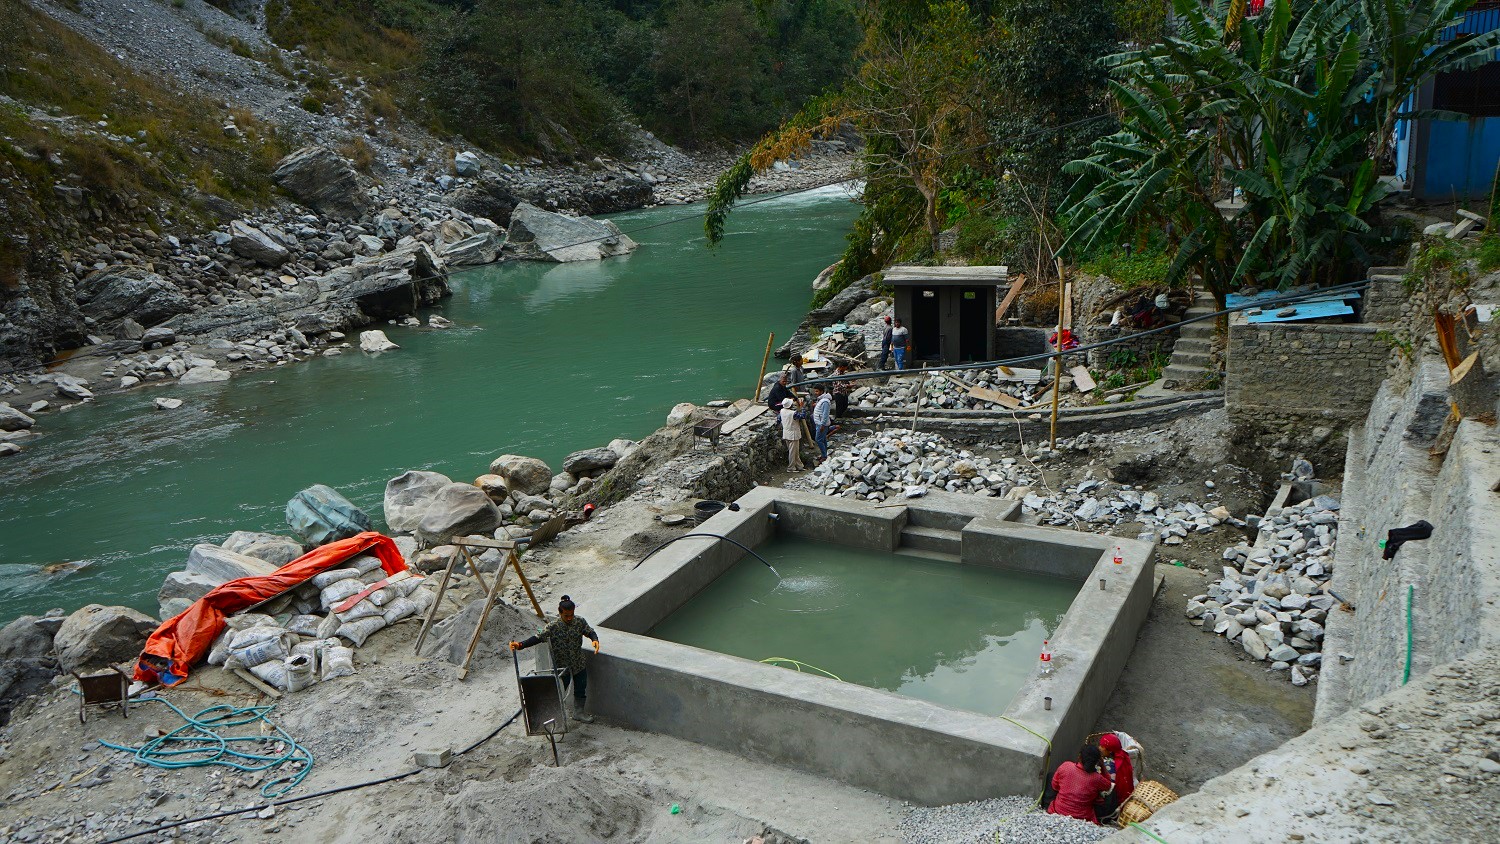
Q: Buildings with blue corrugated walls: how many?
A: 1